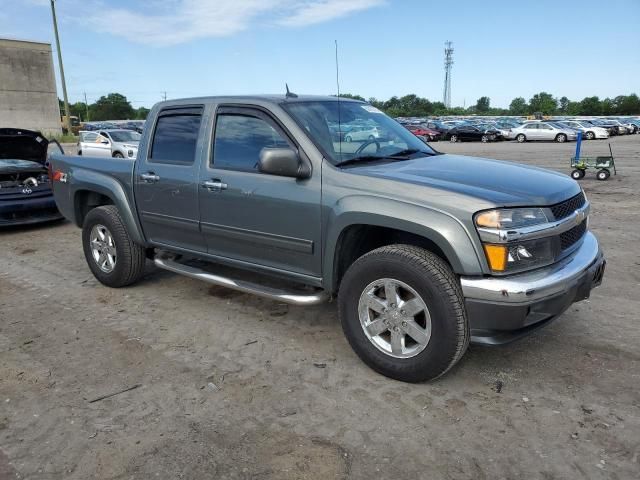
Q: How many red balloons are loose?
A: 0